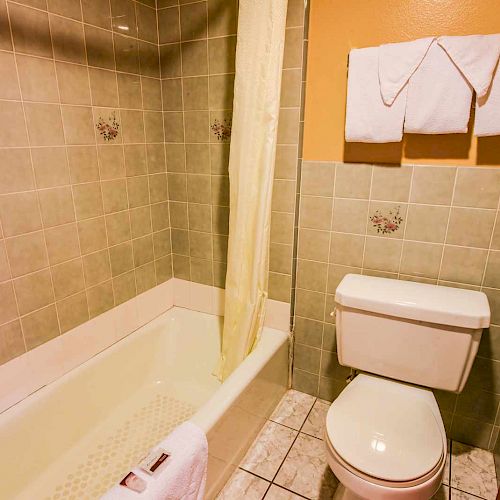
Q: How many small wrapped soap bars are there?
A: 2